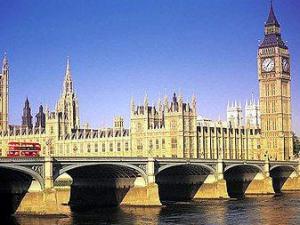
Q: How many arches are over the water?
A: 5